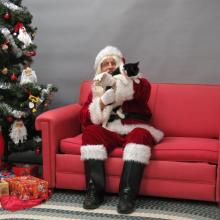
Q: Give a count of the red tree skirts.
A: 1